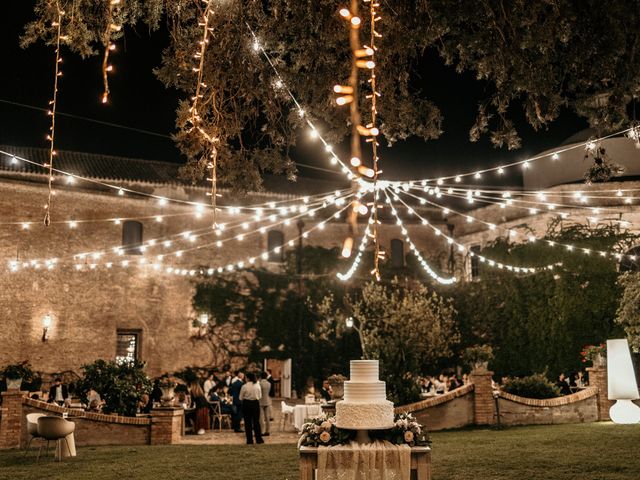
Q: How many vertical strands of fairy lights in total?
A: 5